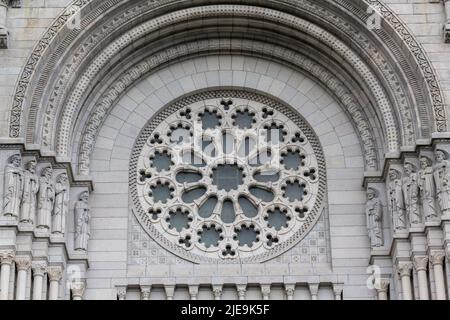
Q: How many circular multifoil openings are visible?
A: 13